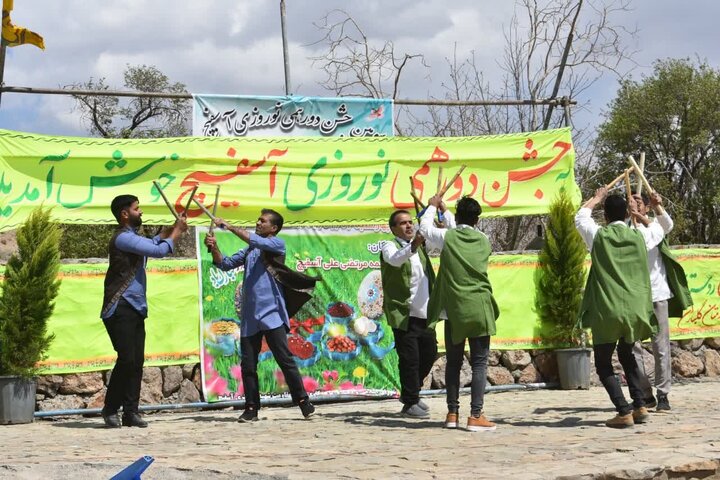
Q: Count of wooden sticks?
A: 12